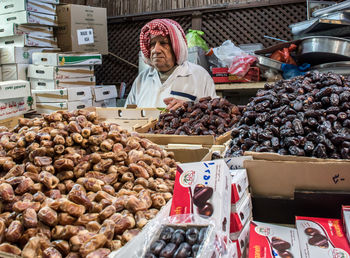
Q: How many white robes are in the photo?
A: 1